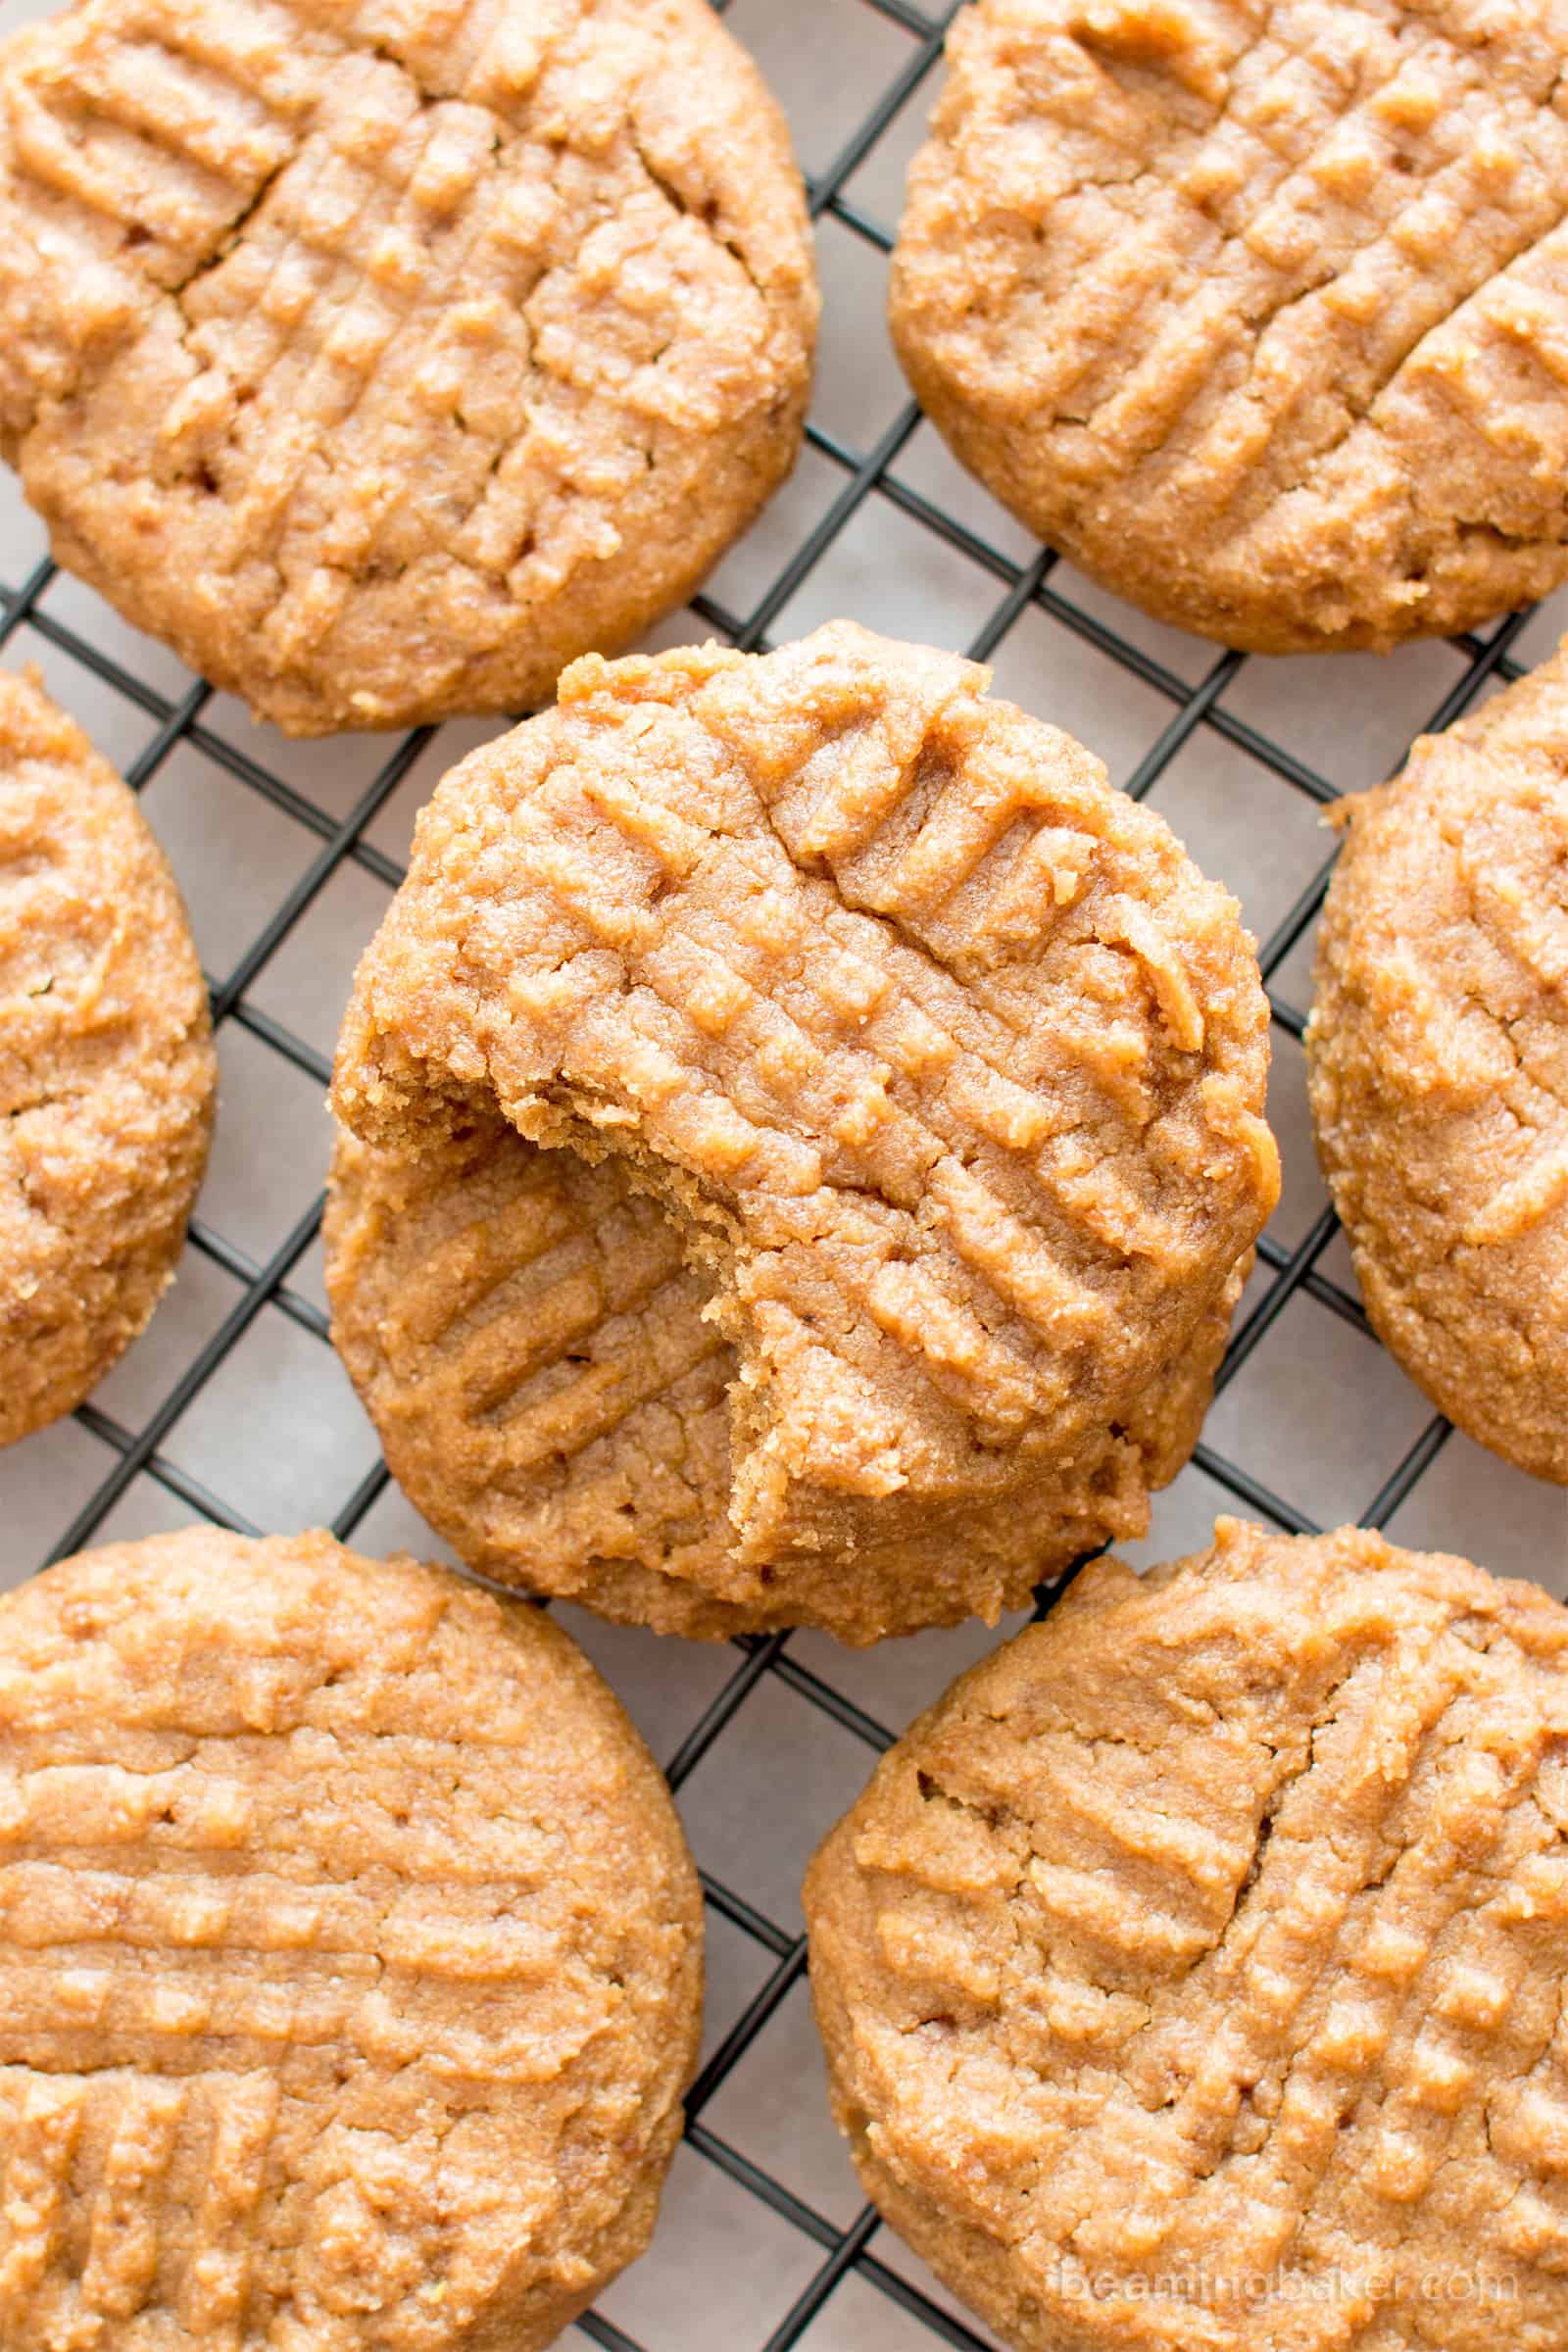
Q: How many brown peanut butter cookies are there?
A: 8